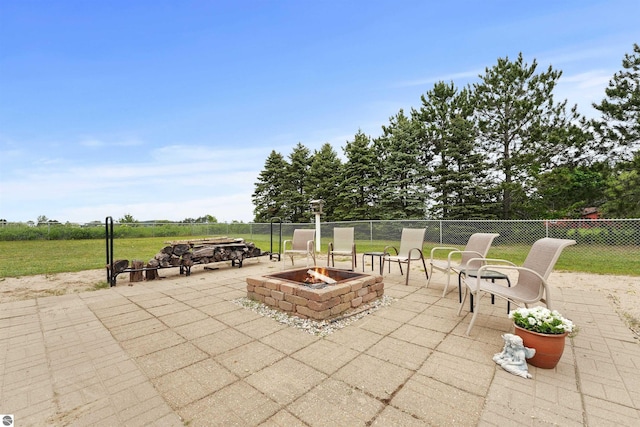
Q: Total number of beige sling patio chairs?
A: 5